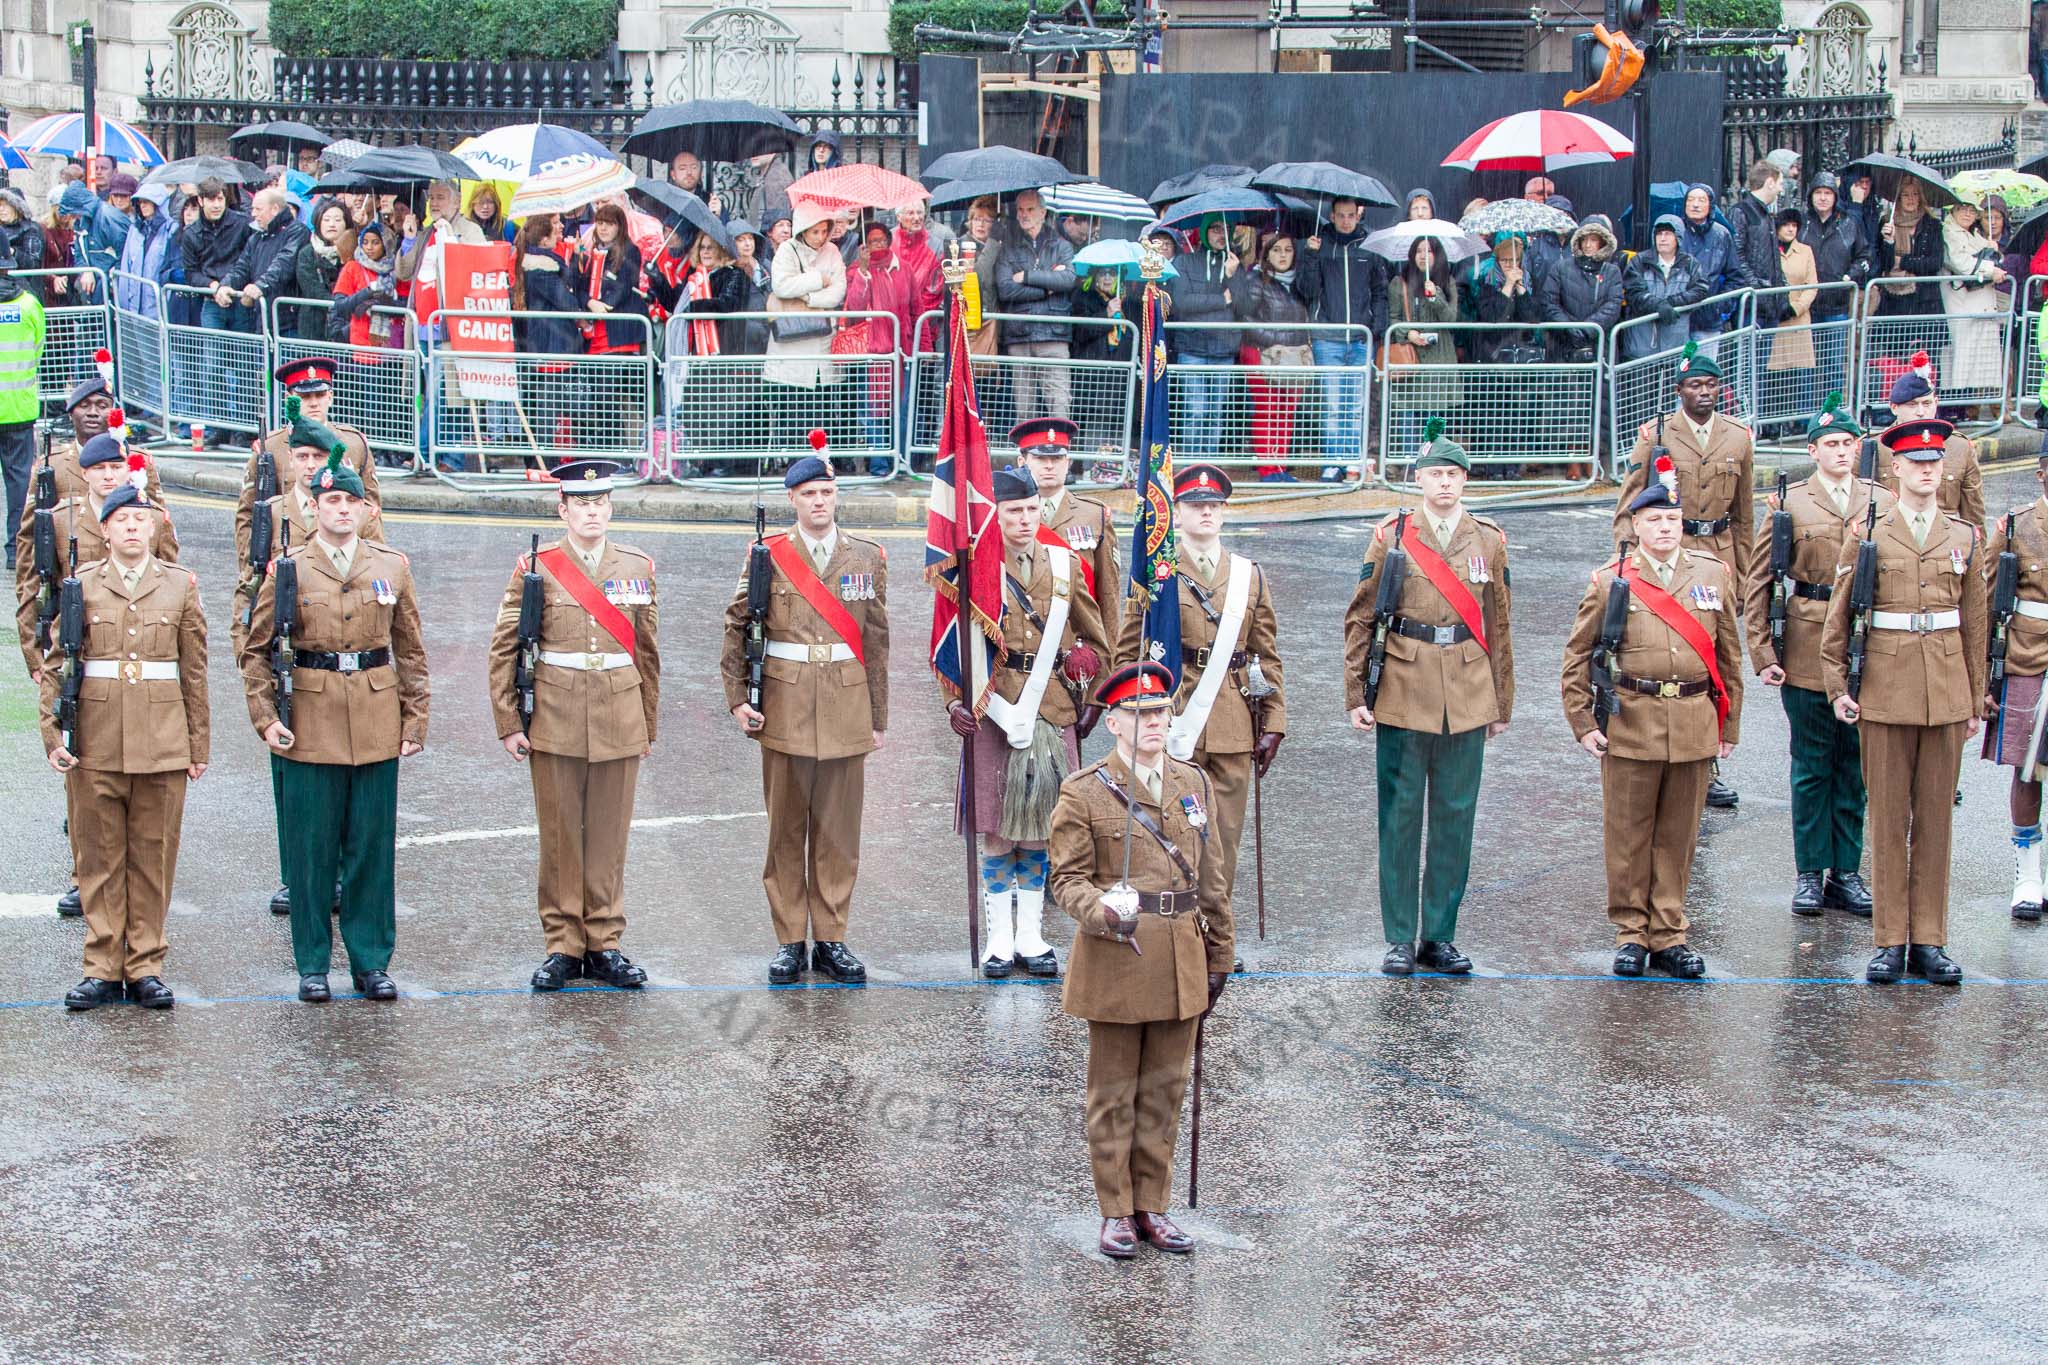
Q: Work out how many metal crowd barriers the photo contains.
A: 13